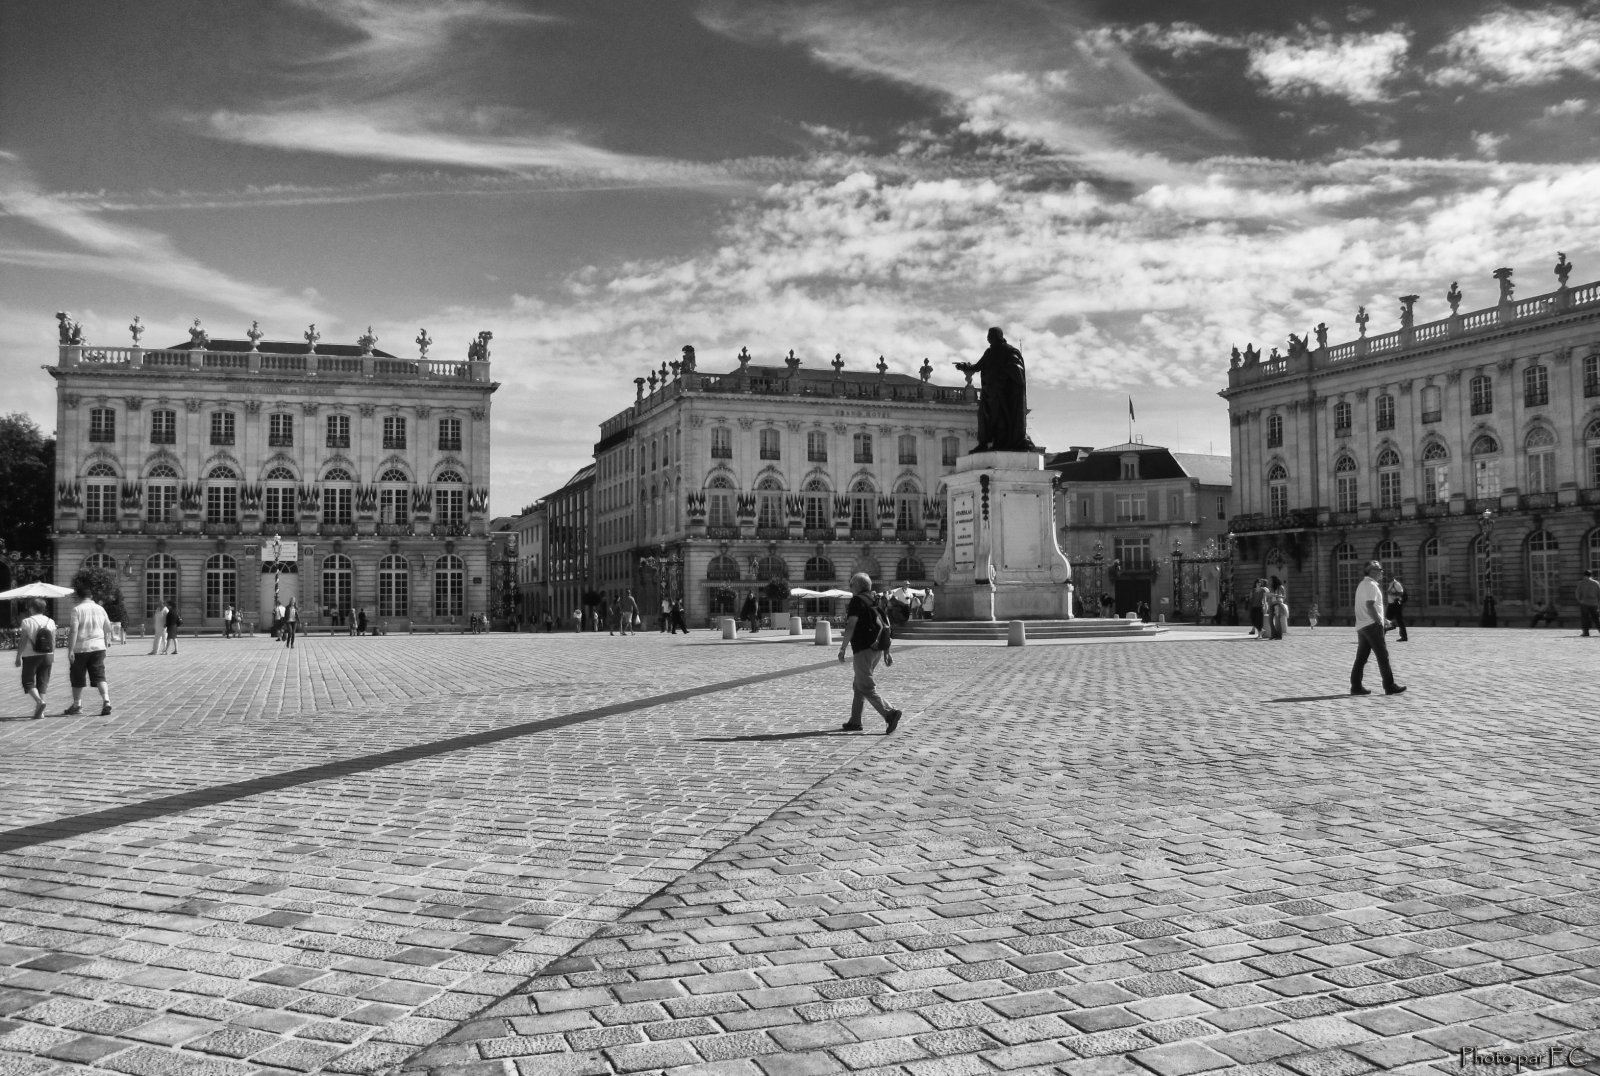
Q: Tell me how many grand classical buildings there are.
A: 3